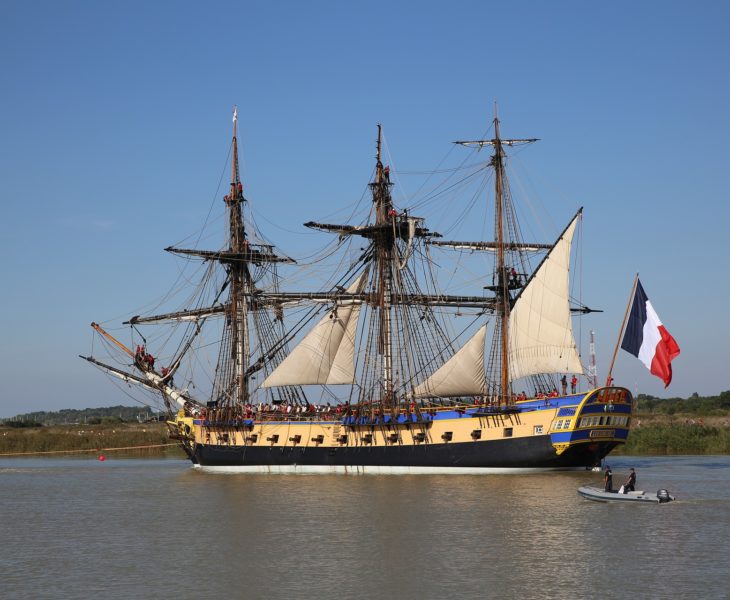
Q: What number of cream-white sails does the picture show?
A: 3